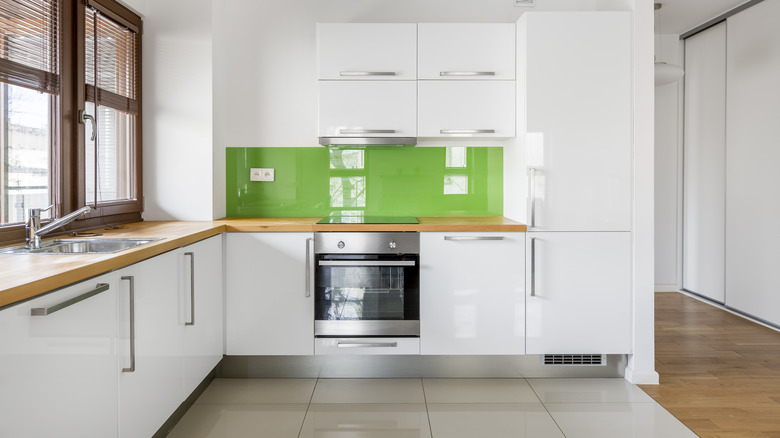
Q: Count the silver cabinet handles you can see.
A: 12